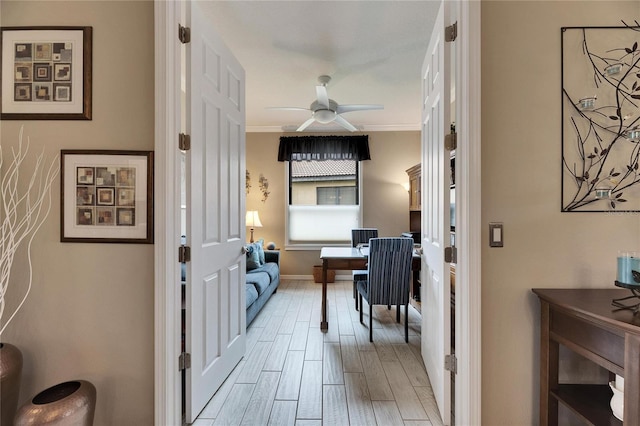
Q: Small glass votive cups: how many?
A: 4